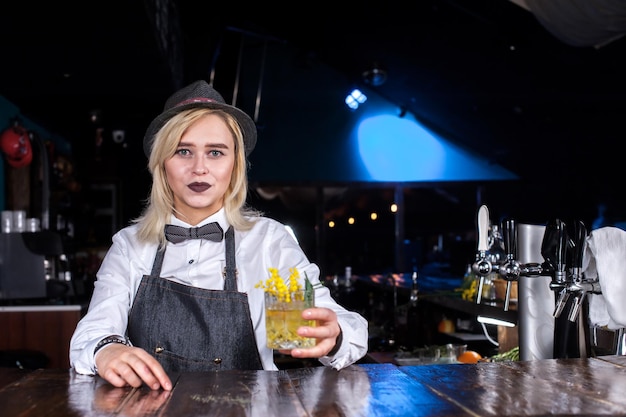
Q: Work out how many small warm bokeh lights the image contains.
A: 4